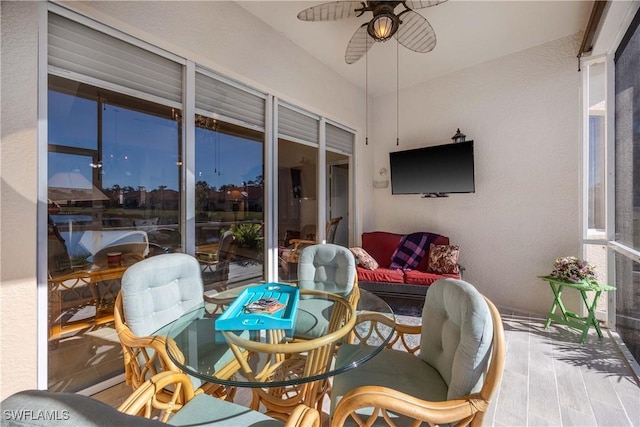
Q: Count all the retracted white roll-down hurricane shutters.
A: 4